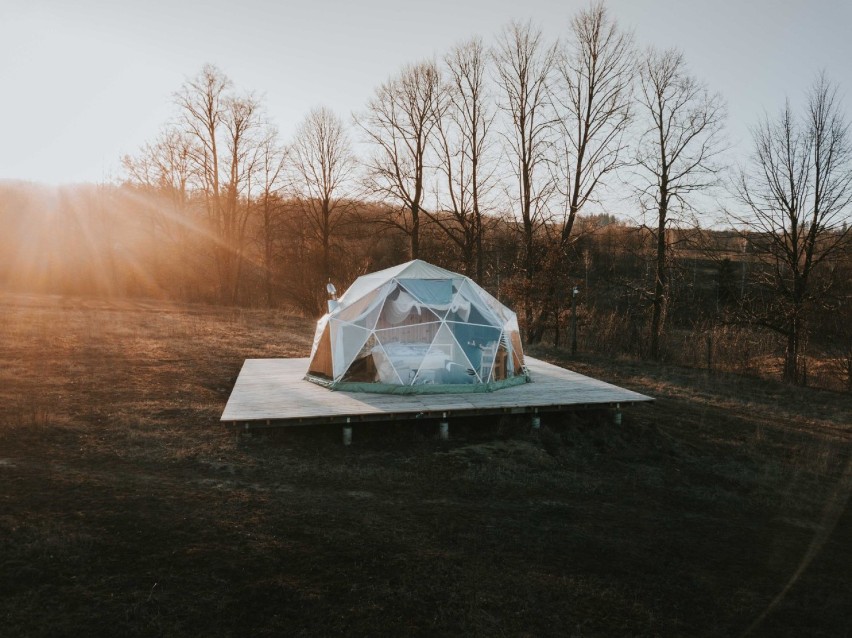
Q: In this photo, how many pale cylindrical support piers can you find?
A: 4